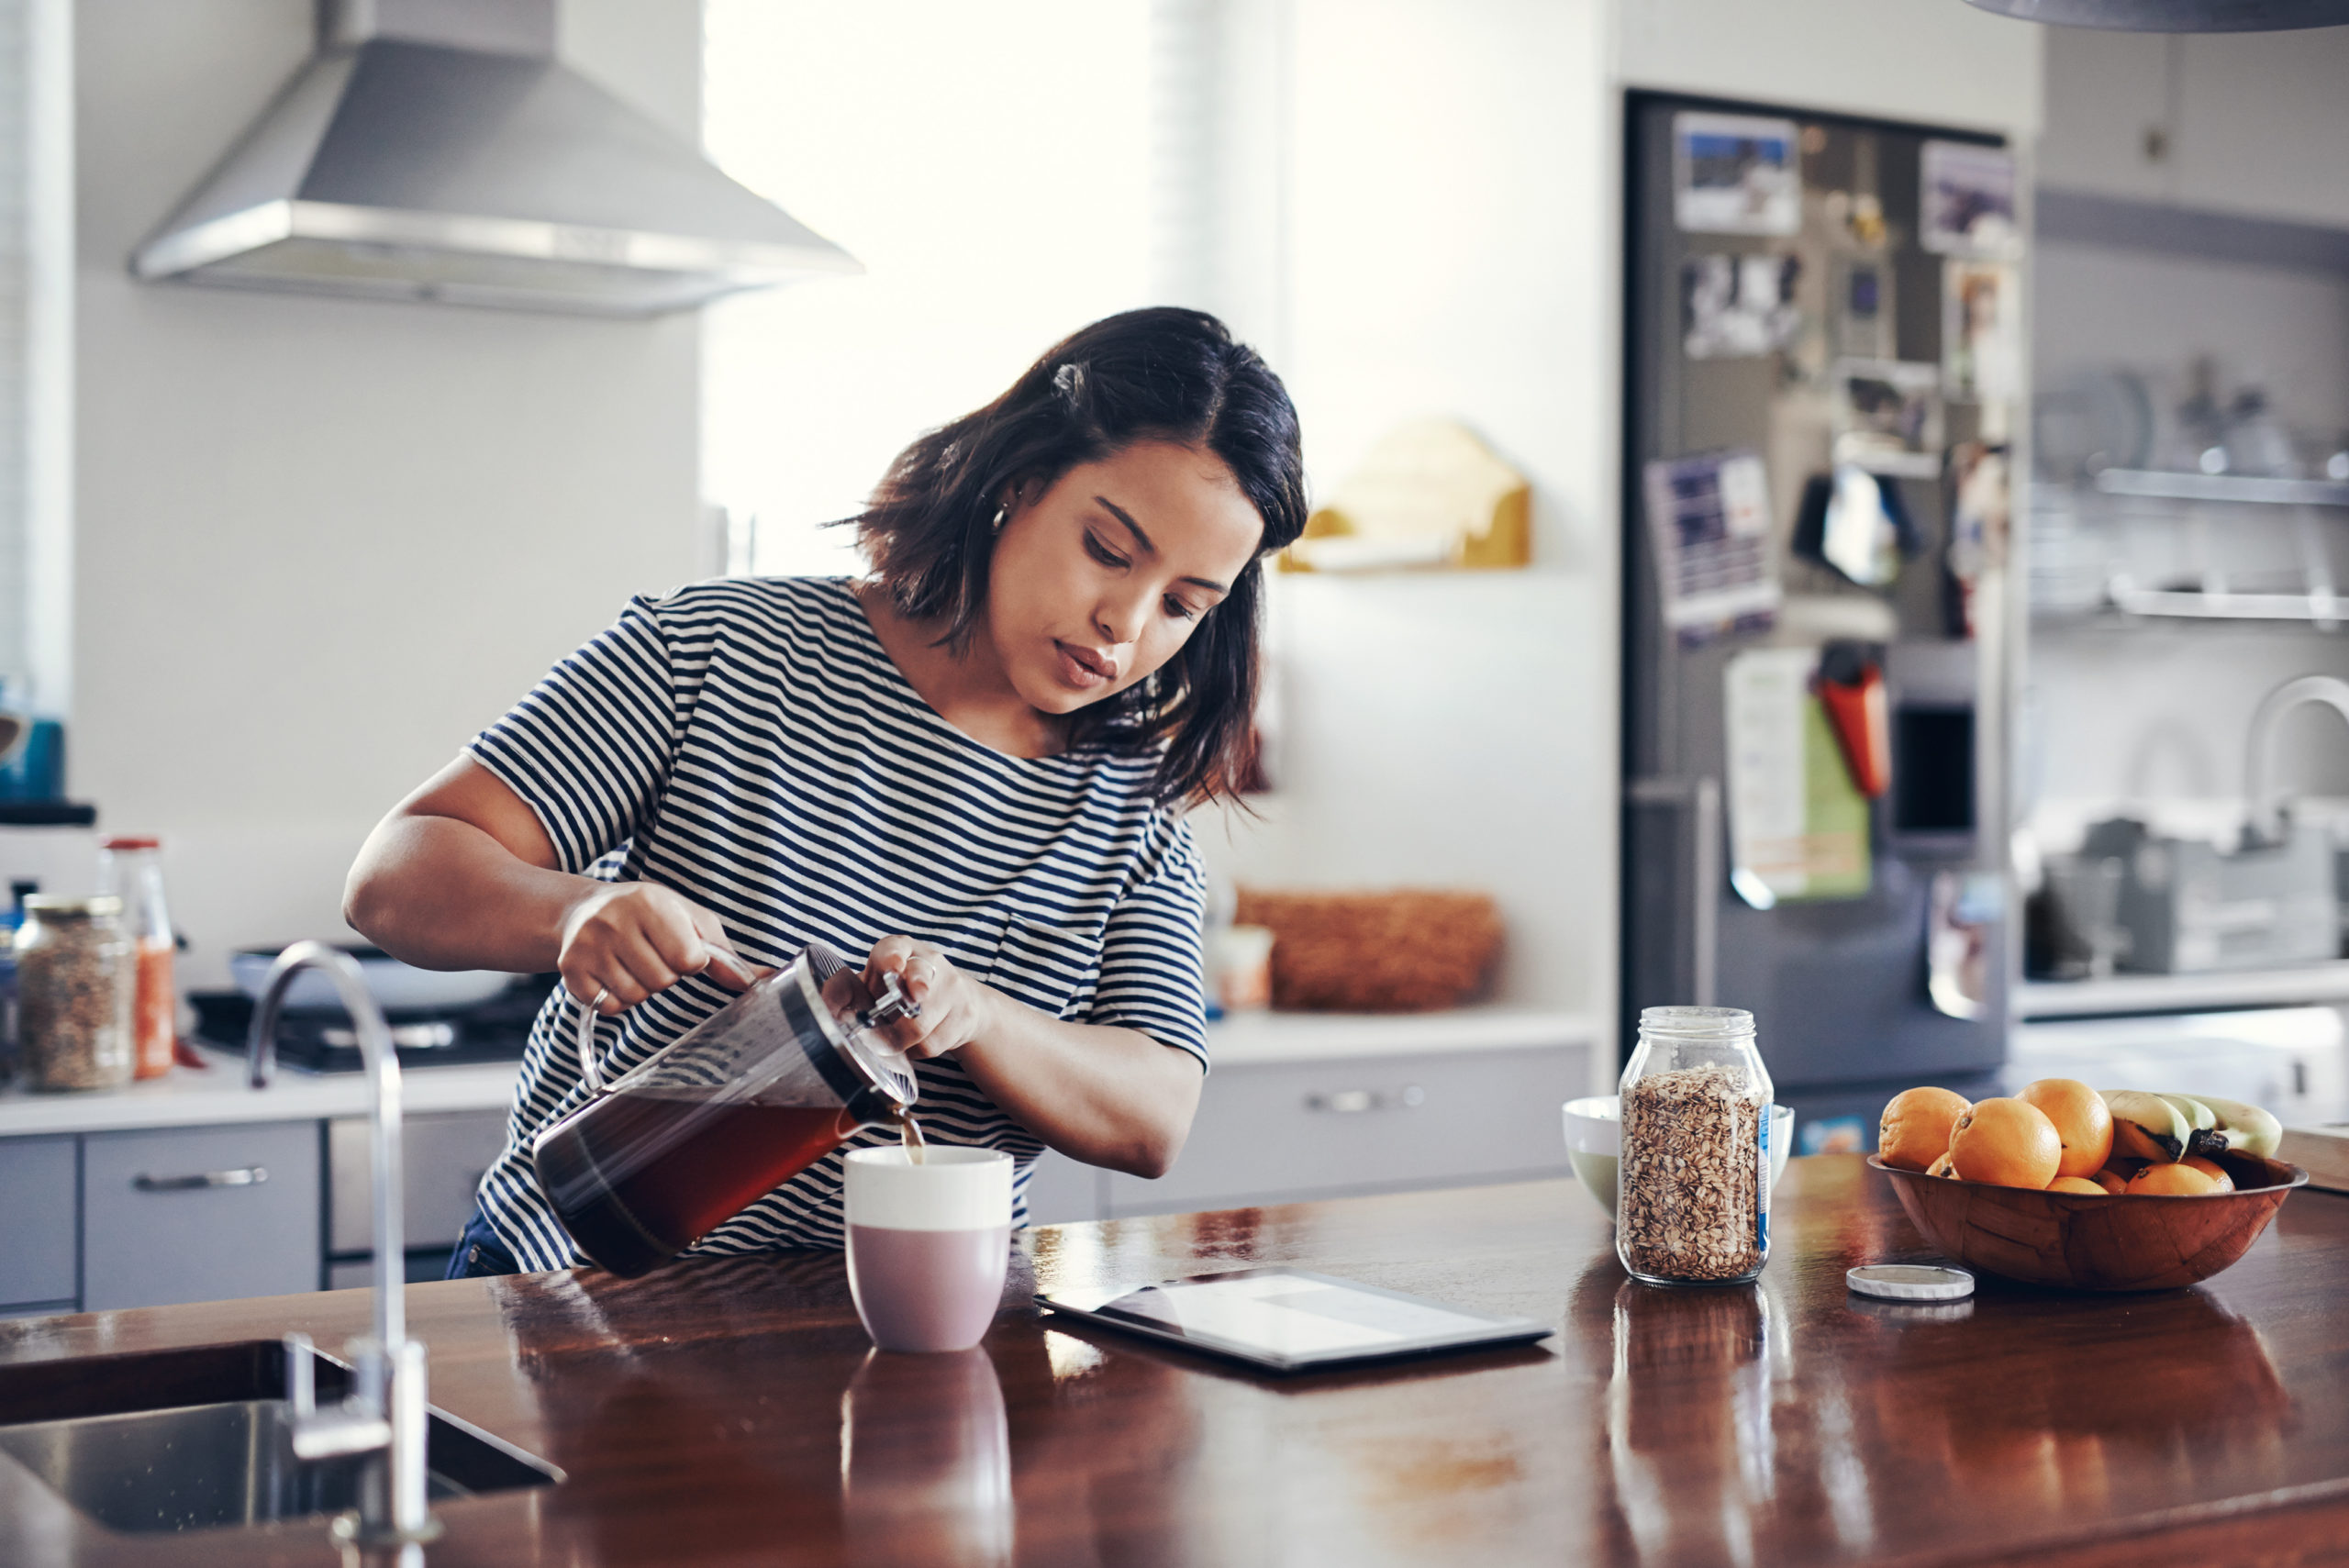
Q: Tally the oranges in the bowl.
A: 8